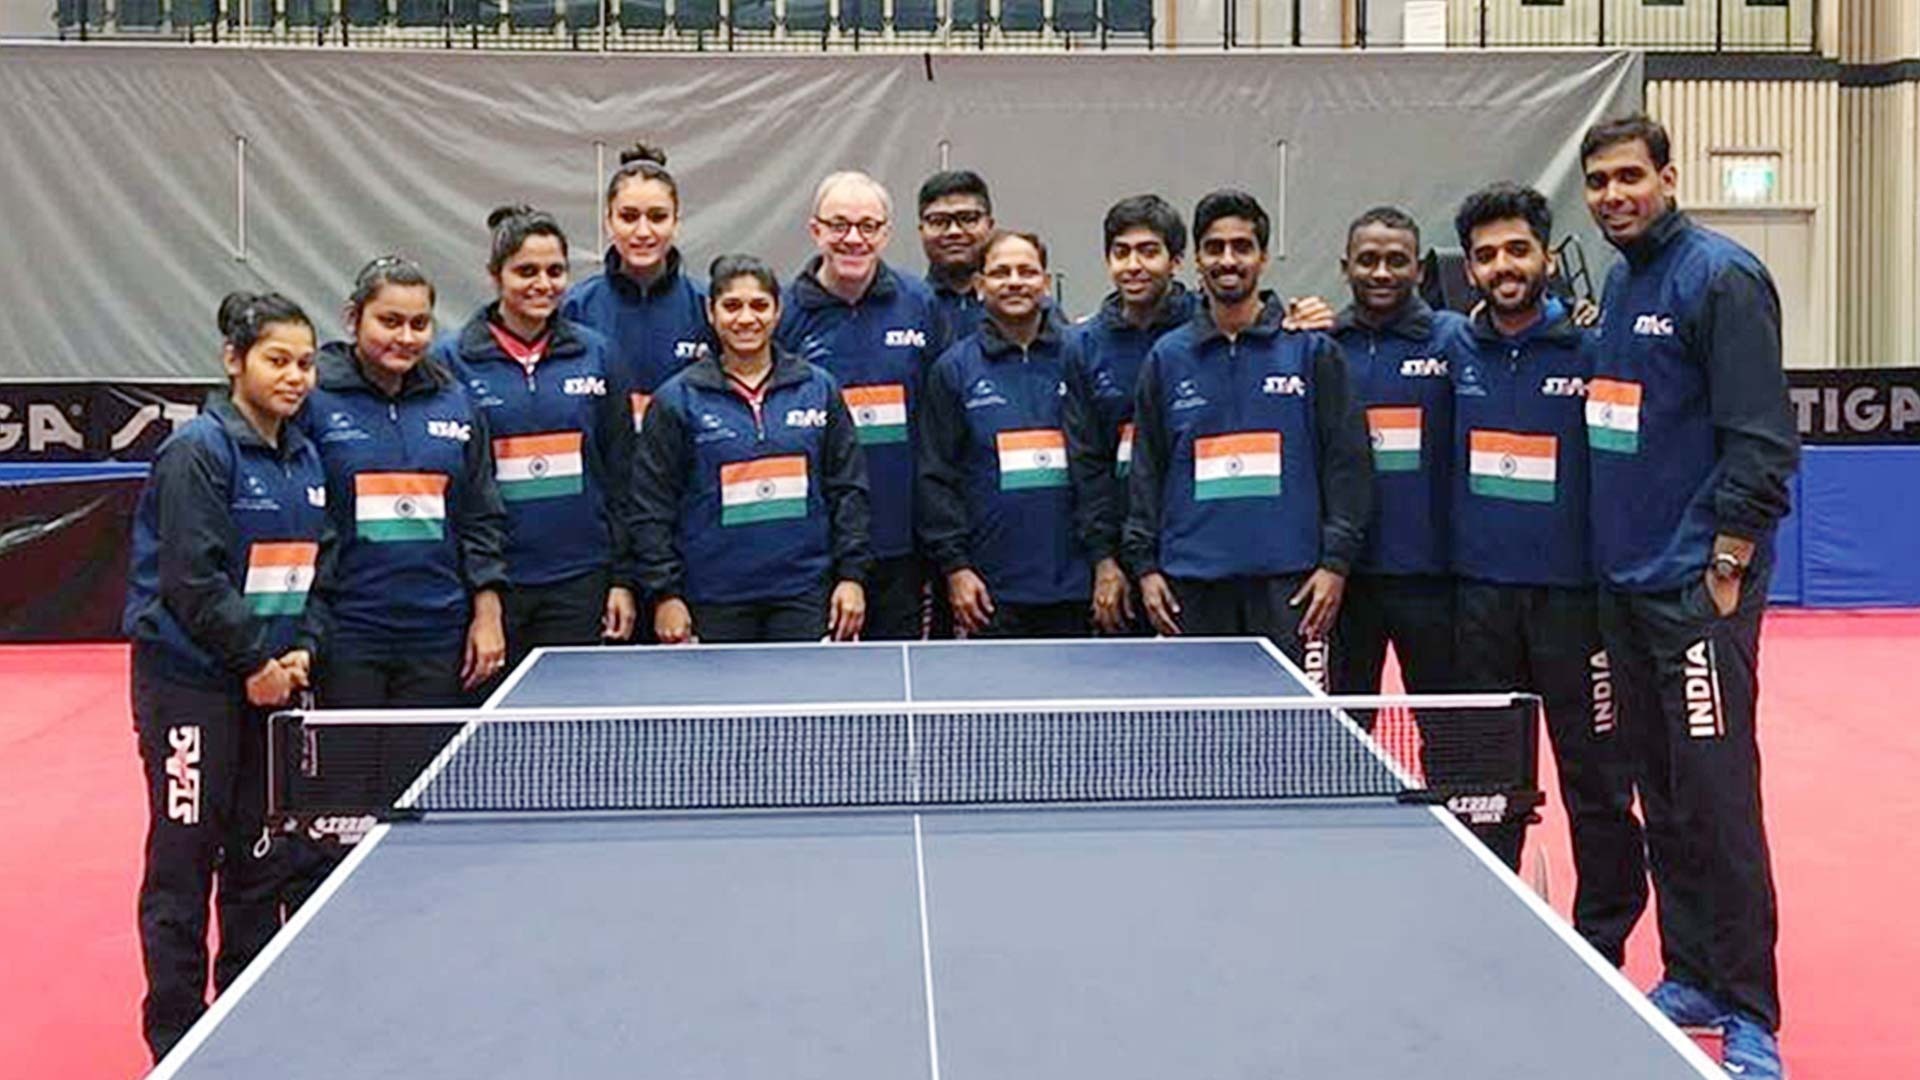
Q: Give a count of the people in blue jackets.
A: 13